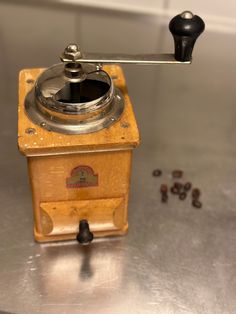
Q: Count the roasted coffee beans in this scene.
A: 10